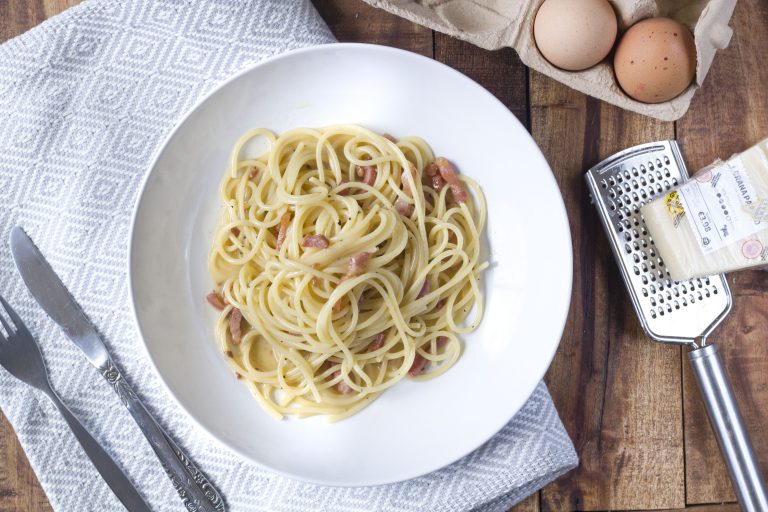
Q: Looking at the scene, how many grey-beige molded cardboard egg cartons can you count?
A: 1